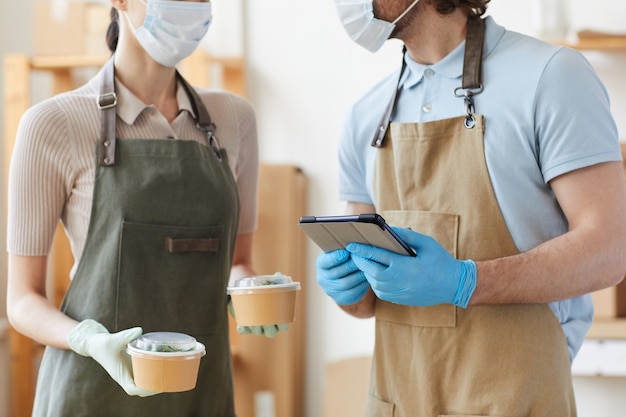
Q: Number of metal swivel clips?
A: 2